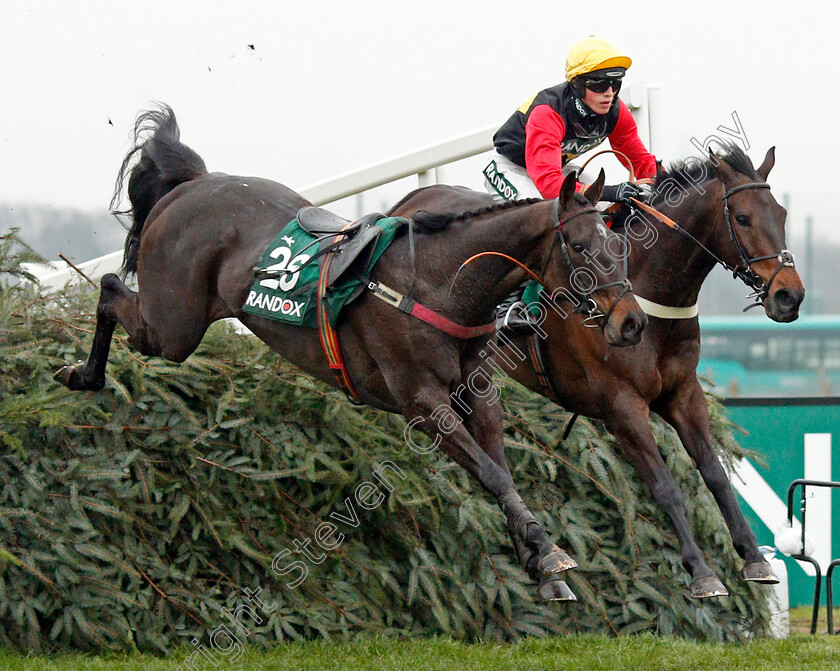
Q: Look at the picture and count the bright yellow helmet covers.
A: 1